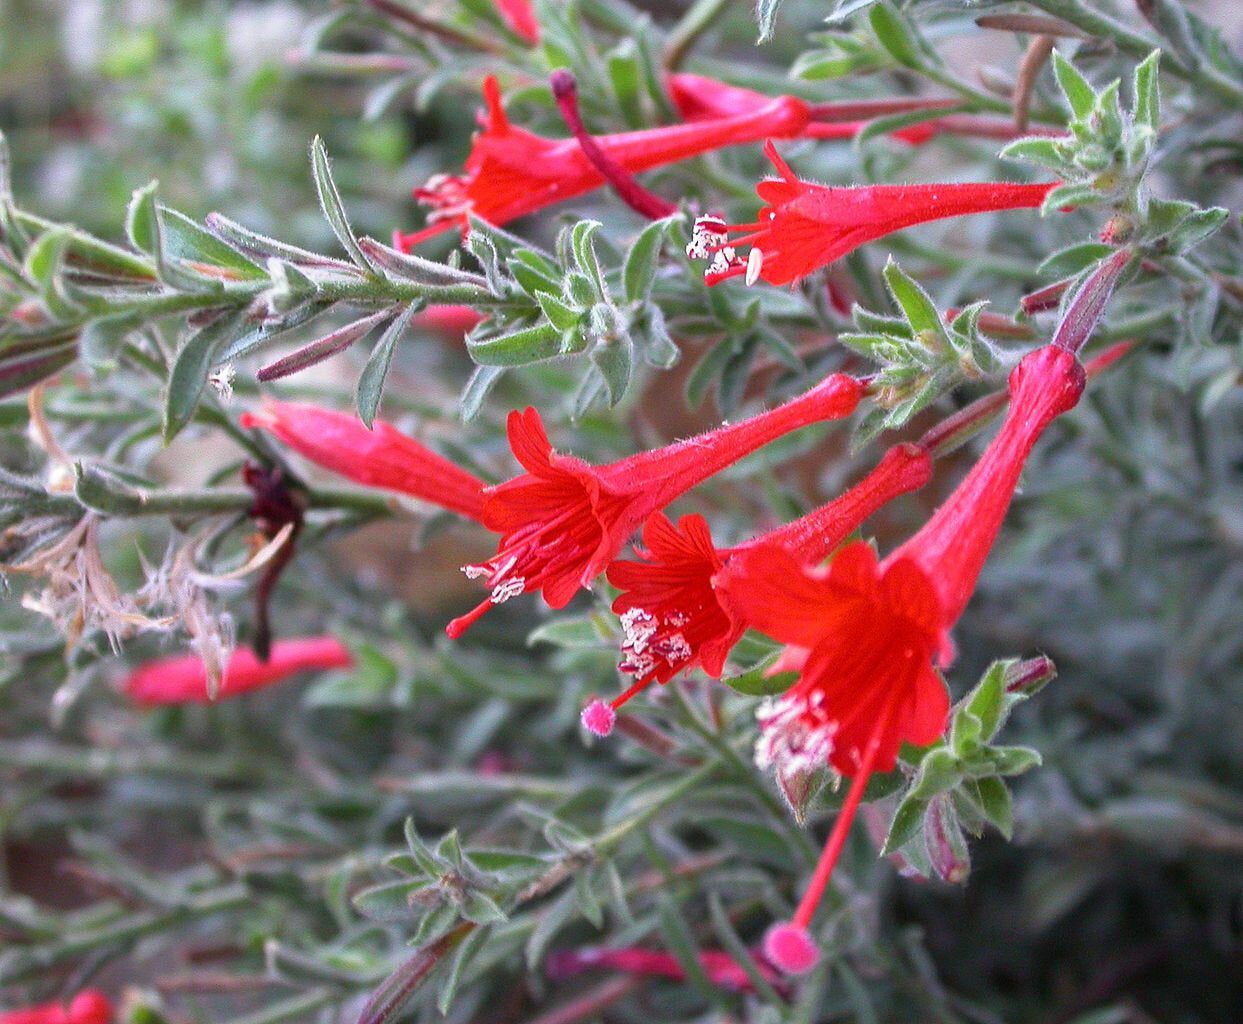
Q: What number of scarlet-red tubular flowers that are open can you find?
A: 5